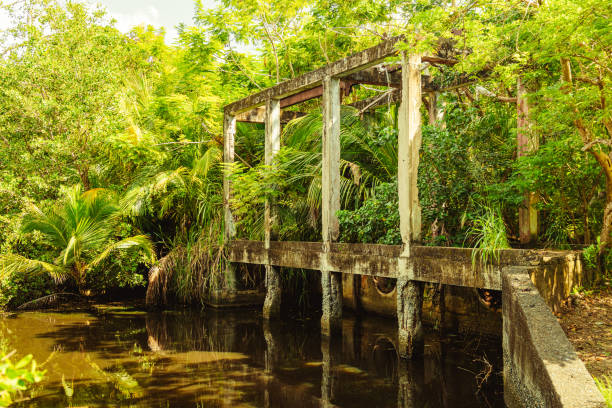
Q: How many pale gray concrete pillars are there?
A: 4